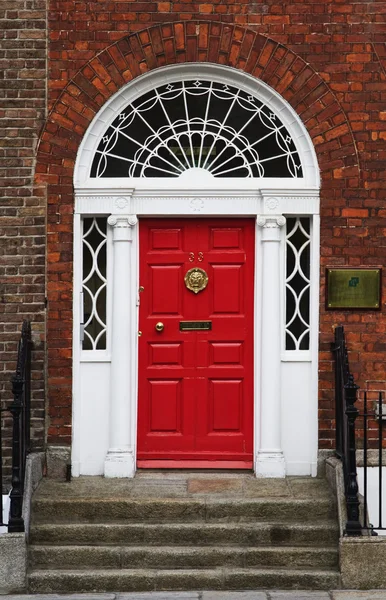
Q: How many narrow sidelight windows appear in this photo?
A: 2